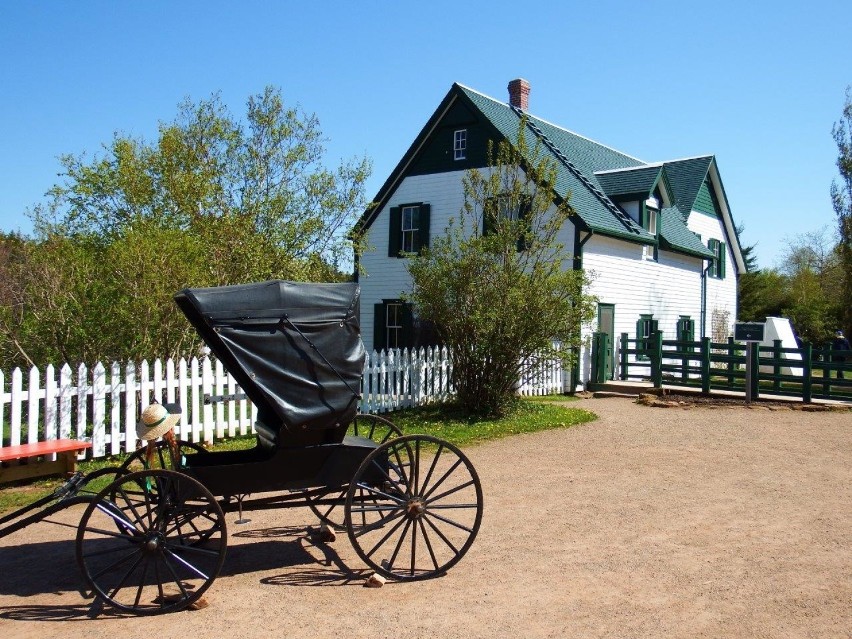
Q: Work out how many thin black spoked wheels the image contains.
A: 4